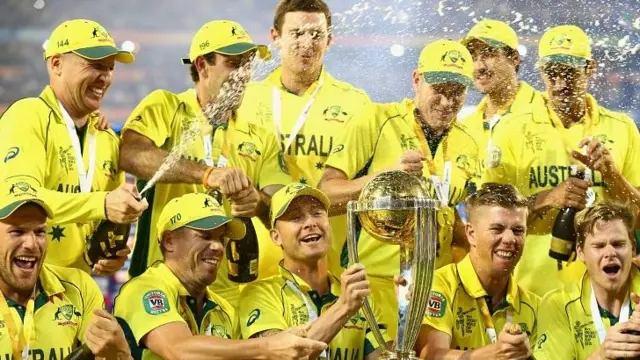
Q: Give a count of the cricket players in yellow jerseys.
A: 11